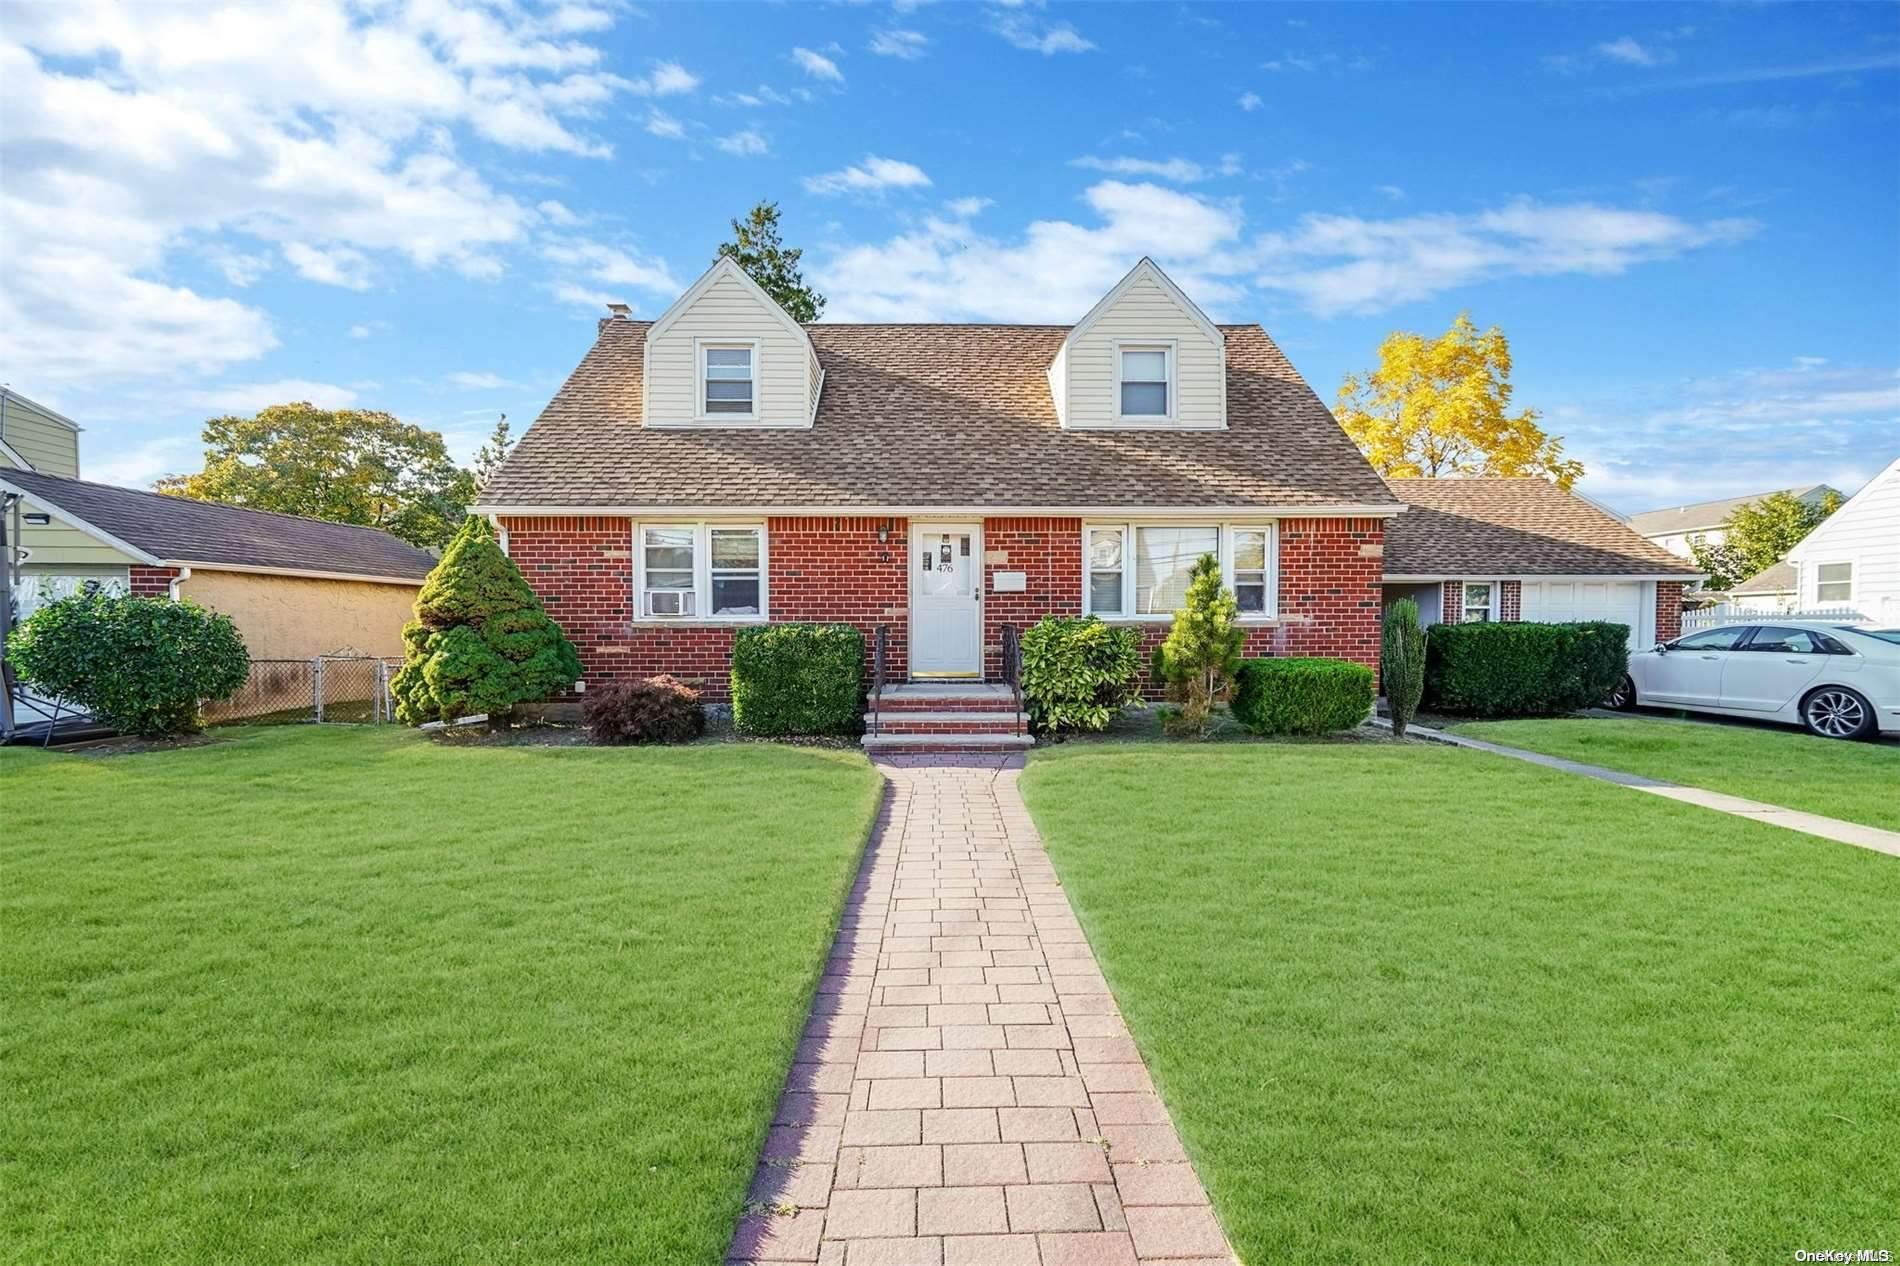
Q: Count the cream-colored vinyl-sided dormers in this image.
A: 2